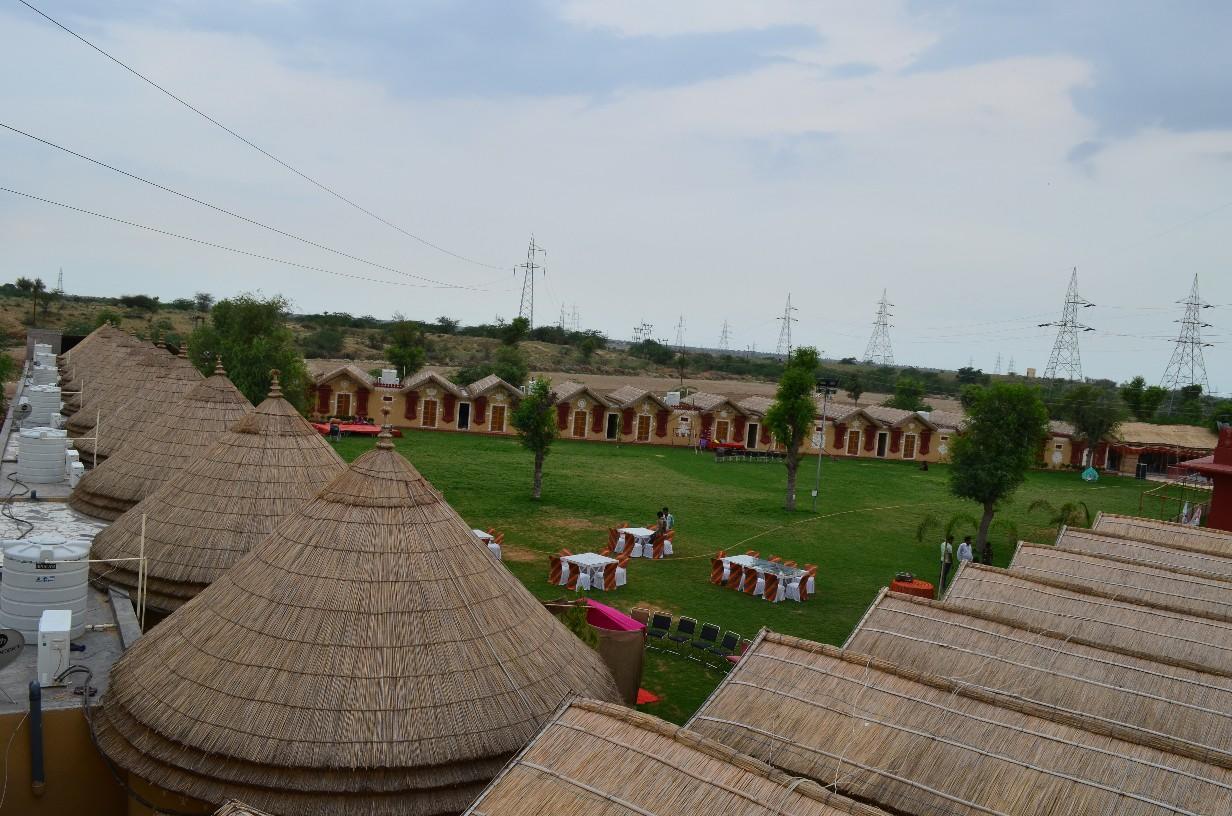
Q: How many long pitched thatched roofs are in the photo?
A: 7